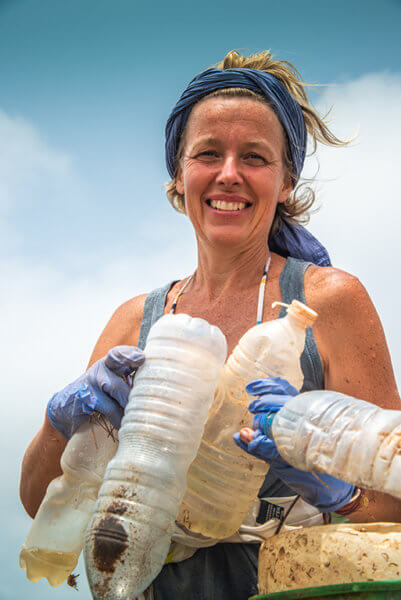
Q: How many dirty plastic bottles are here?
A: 4